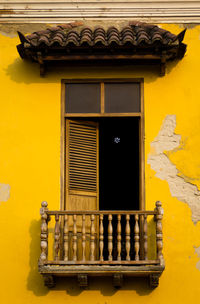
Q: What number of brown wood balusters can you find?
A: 11